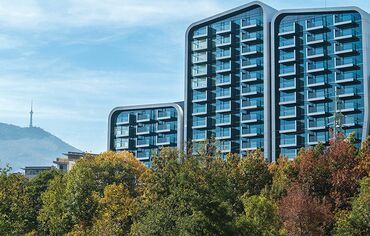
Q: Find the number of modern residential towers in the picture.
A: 3